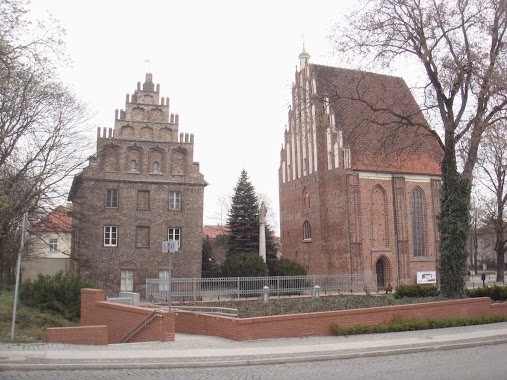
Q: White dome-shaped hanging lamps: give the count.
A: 0